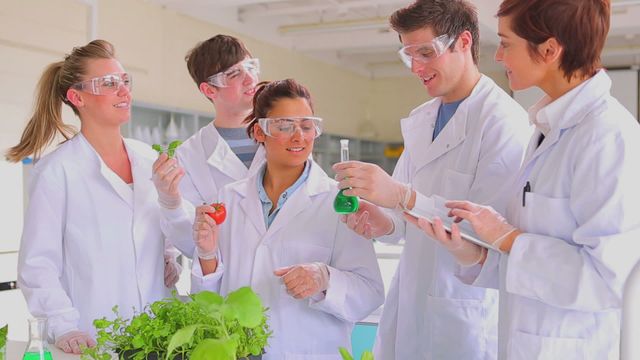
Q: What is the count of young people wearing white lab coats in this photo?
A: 5